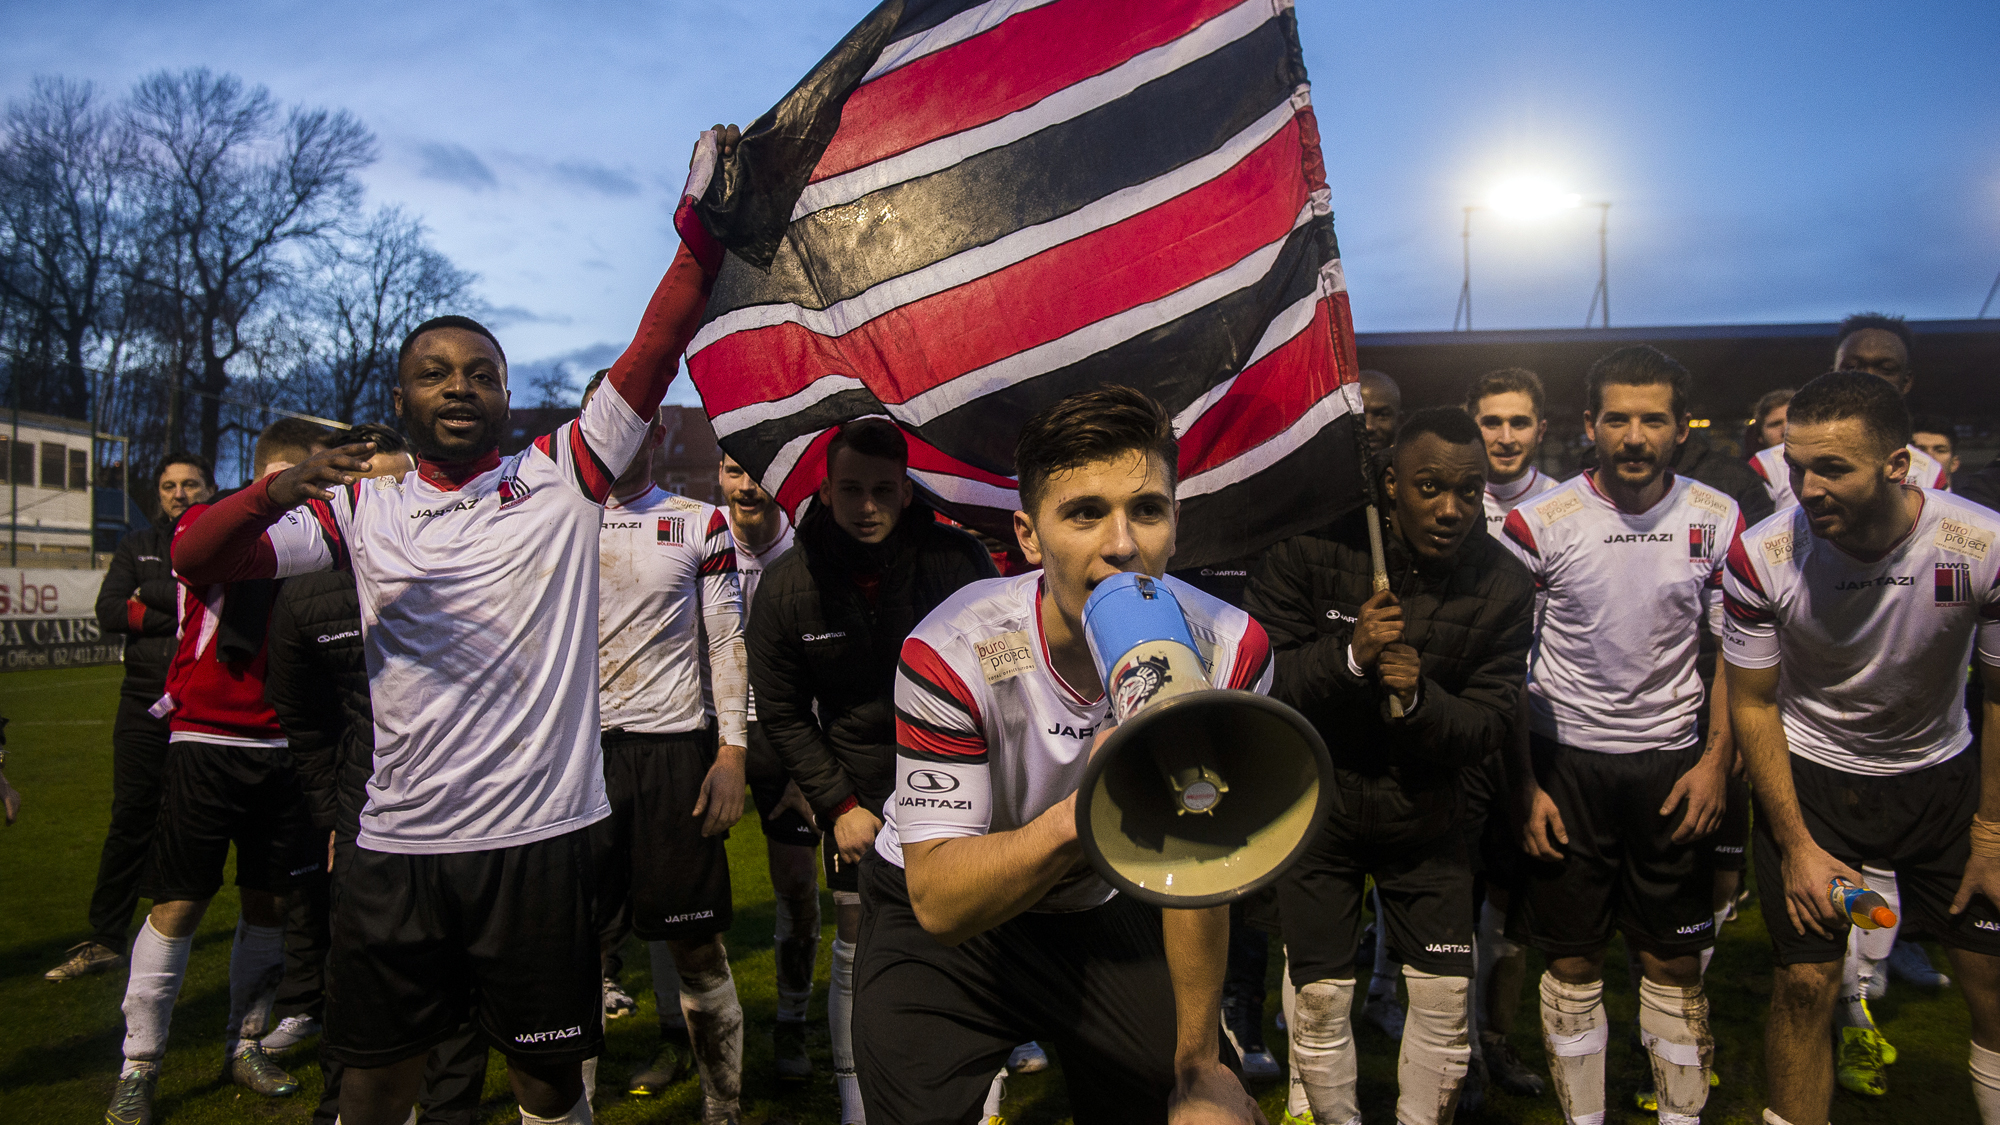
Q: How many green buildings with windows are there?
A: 0